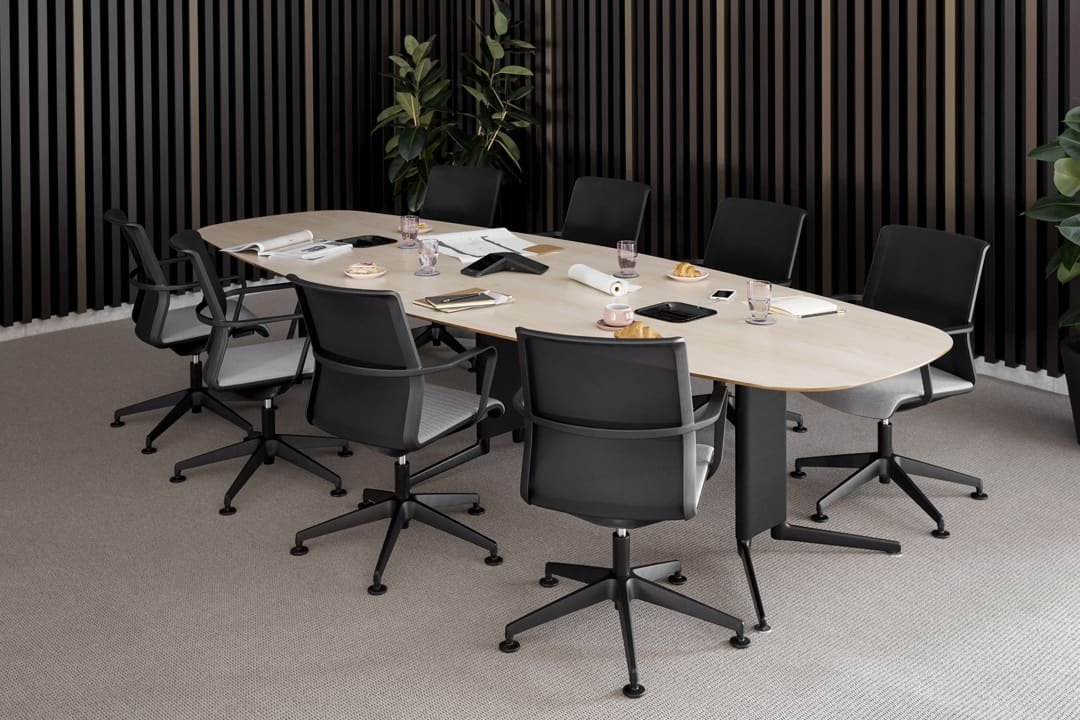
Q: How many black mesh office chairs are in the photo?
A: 8